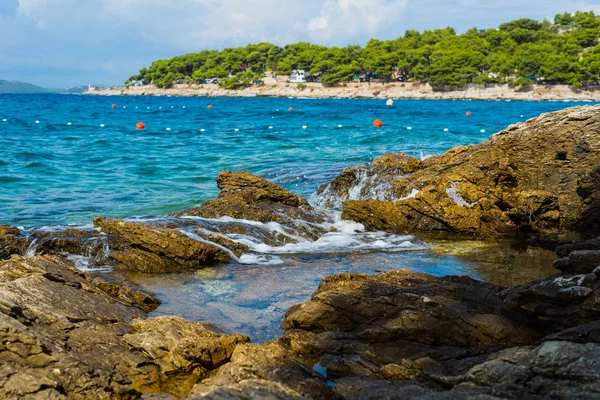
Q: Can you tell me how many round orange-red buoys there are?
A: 6